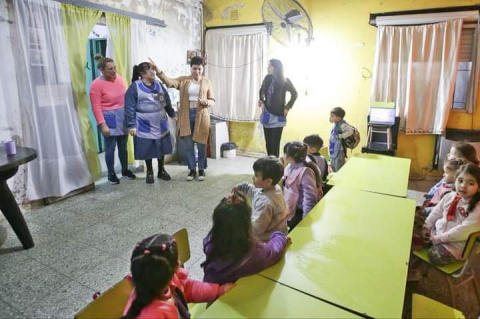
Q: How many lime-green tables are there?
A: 3